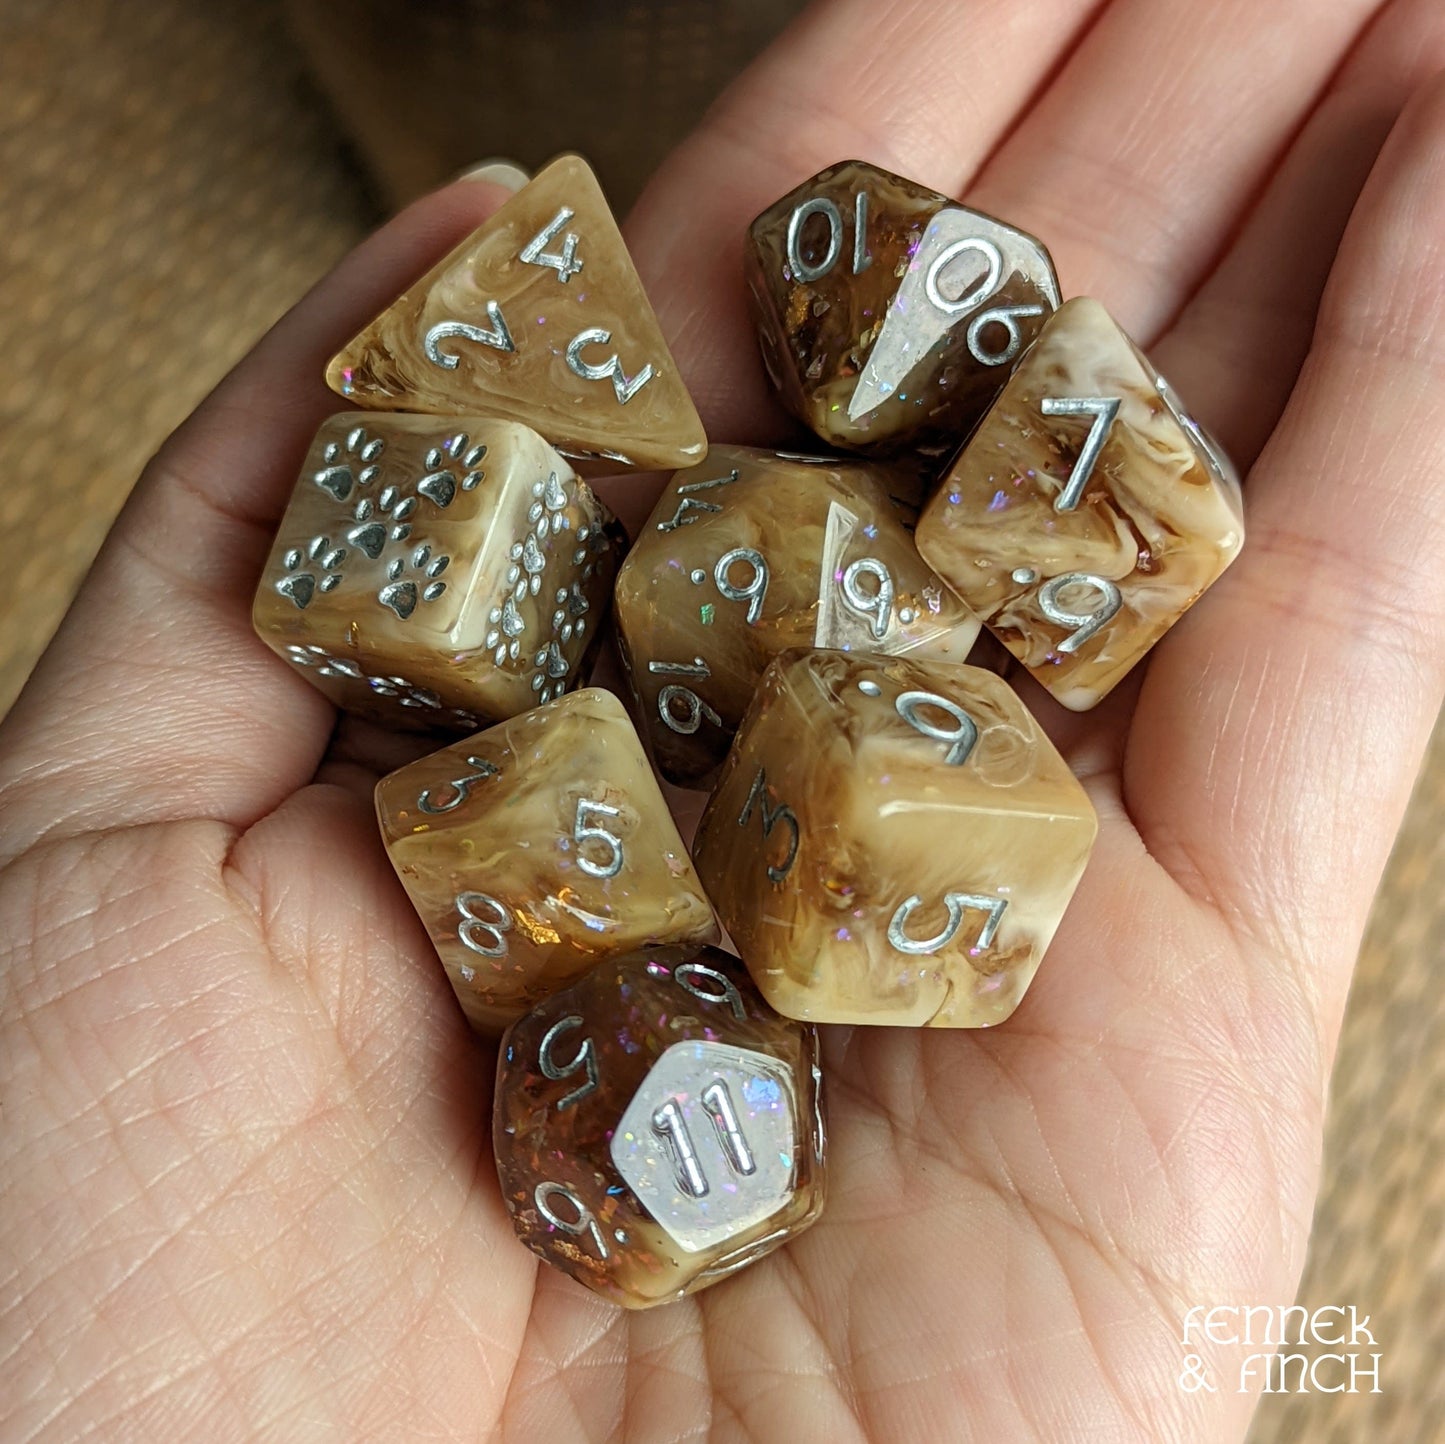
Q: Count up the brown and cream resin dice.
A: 8